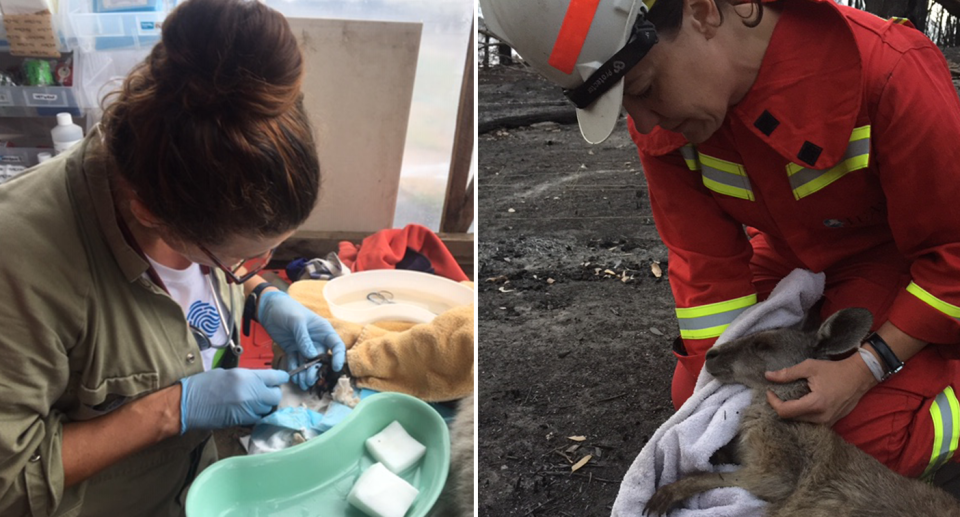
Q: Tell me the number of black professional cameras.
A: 0